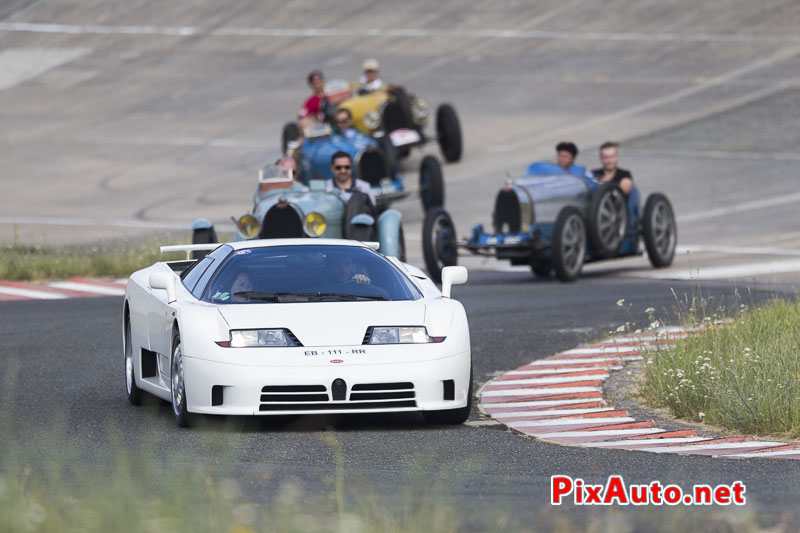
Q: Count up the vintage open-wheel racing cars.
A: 4